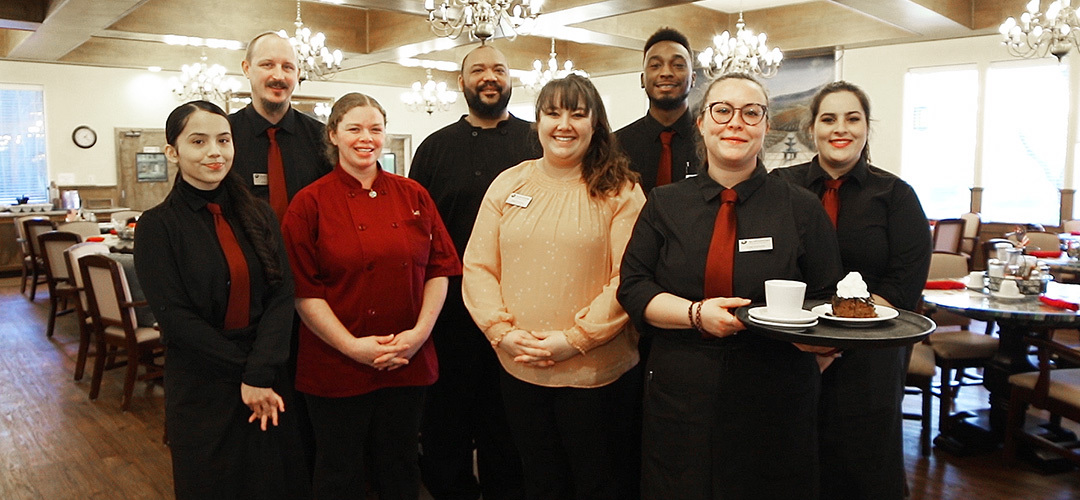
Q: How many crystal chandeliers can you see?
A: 7